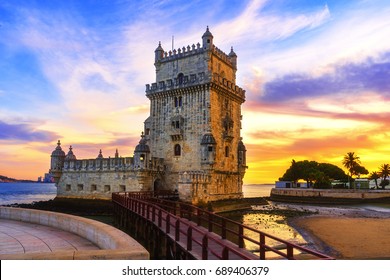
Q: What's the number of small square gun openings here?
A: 5